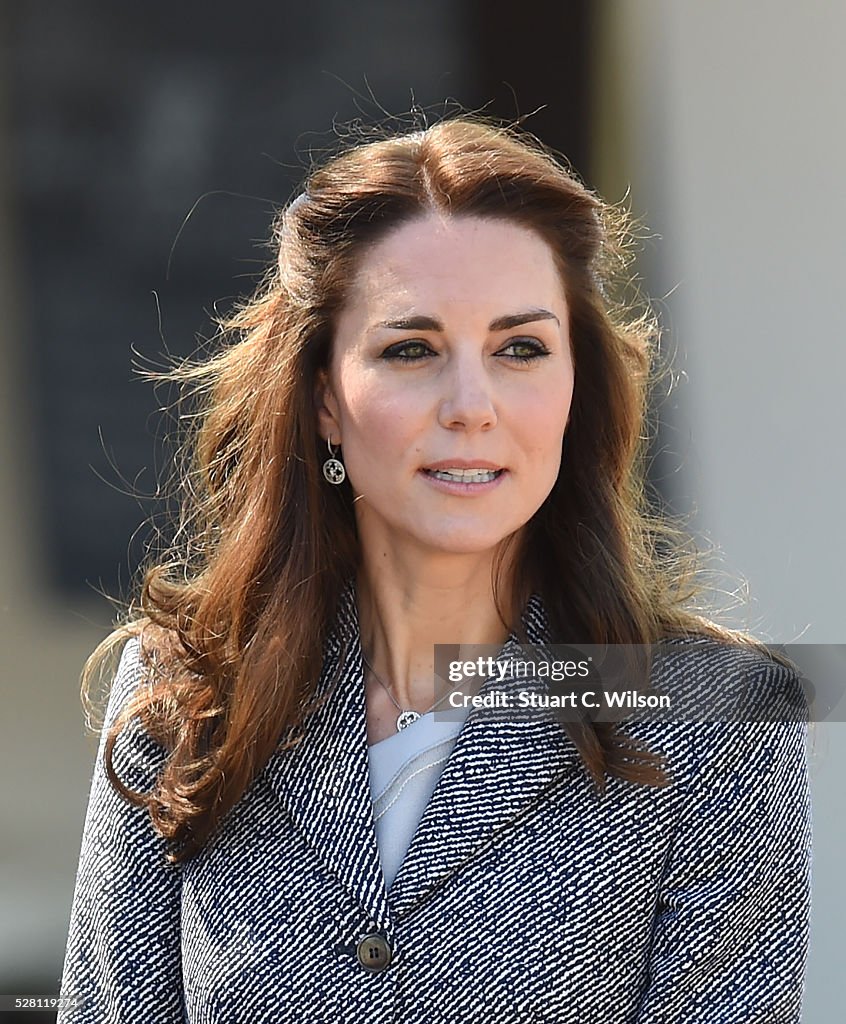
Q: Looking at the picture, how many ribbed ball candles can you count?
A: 0